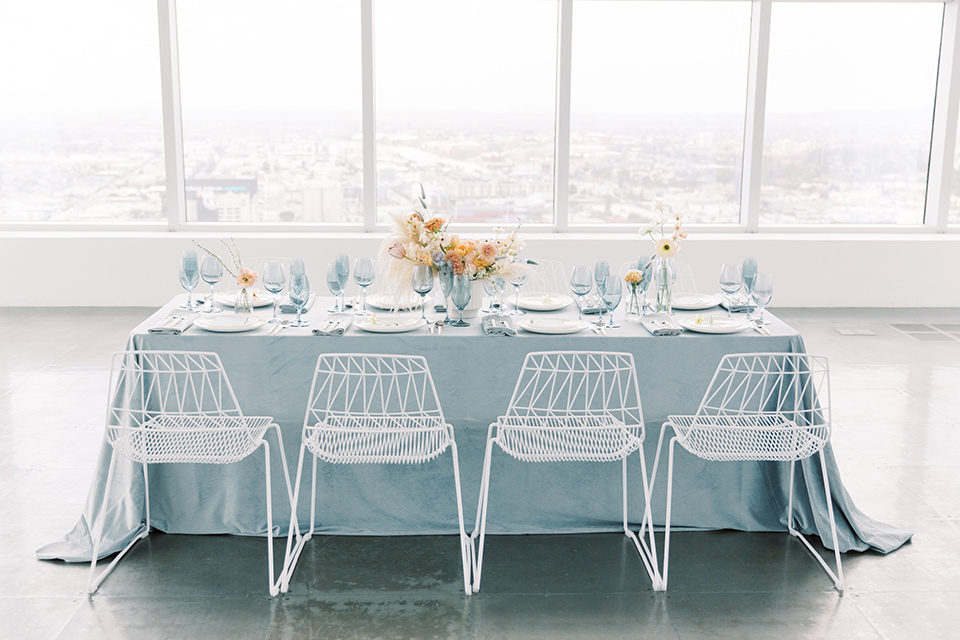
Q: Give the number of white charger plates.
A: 8